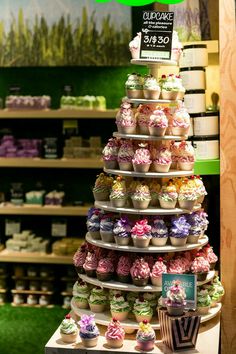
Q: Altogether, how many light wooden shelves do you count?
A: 4